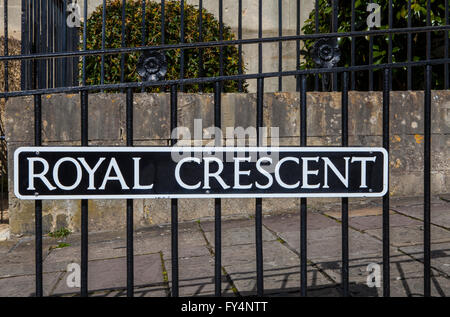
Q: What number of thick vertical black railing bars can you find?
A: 10